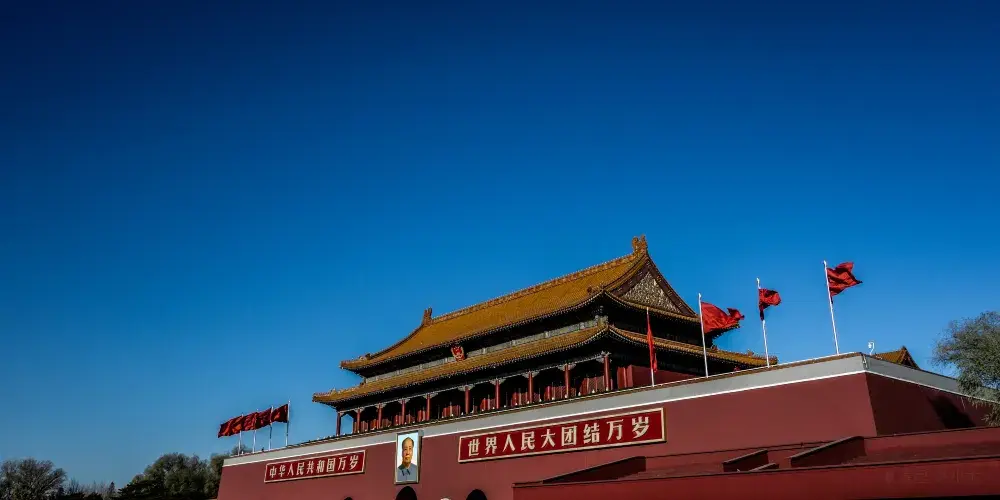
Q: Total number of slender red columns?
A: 10